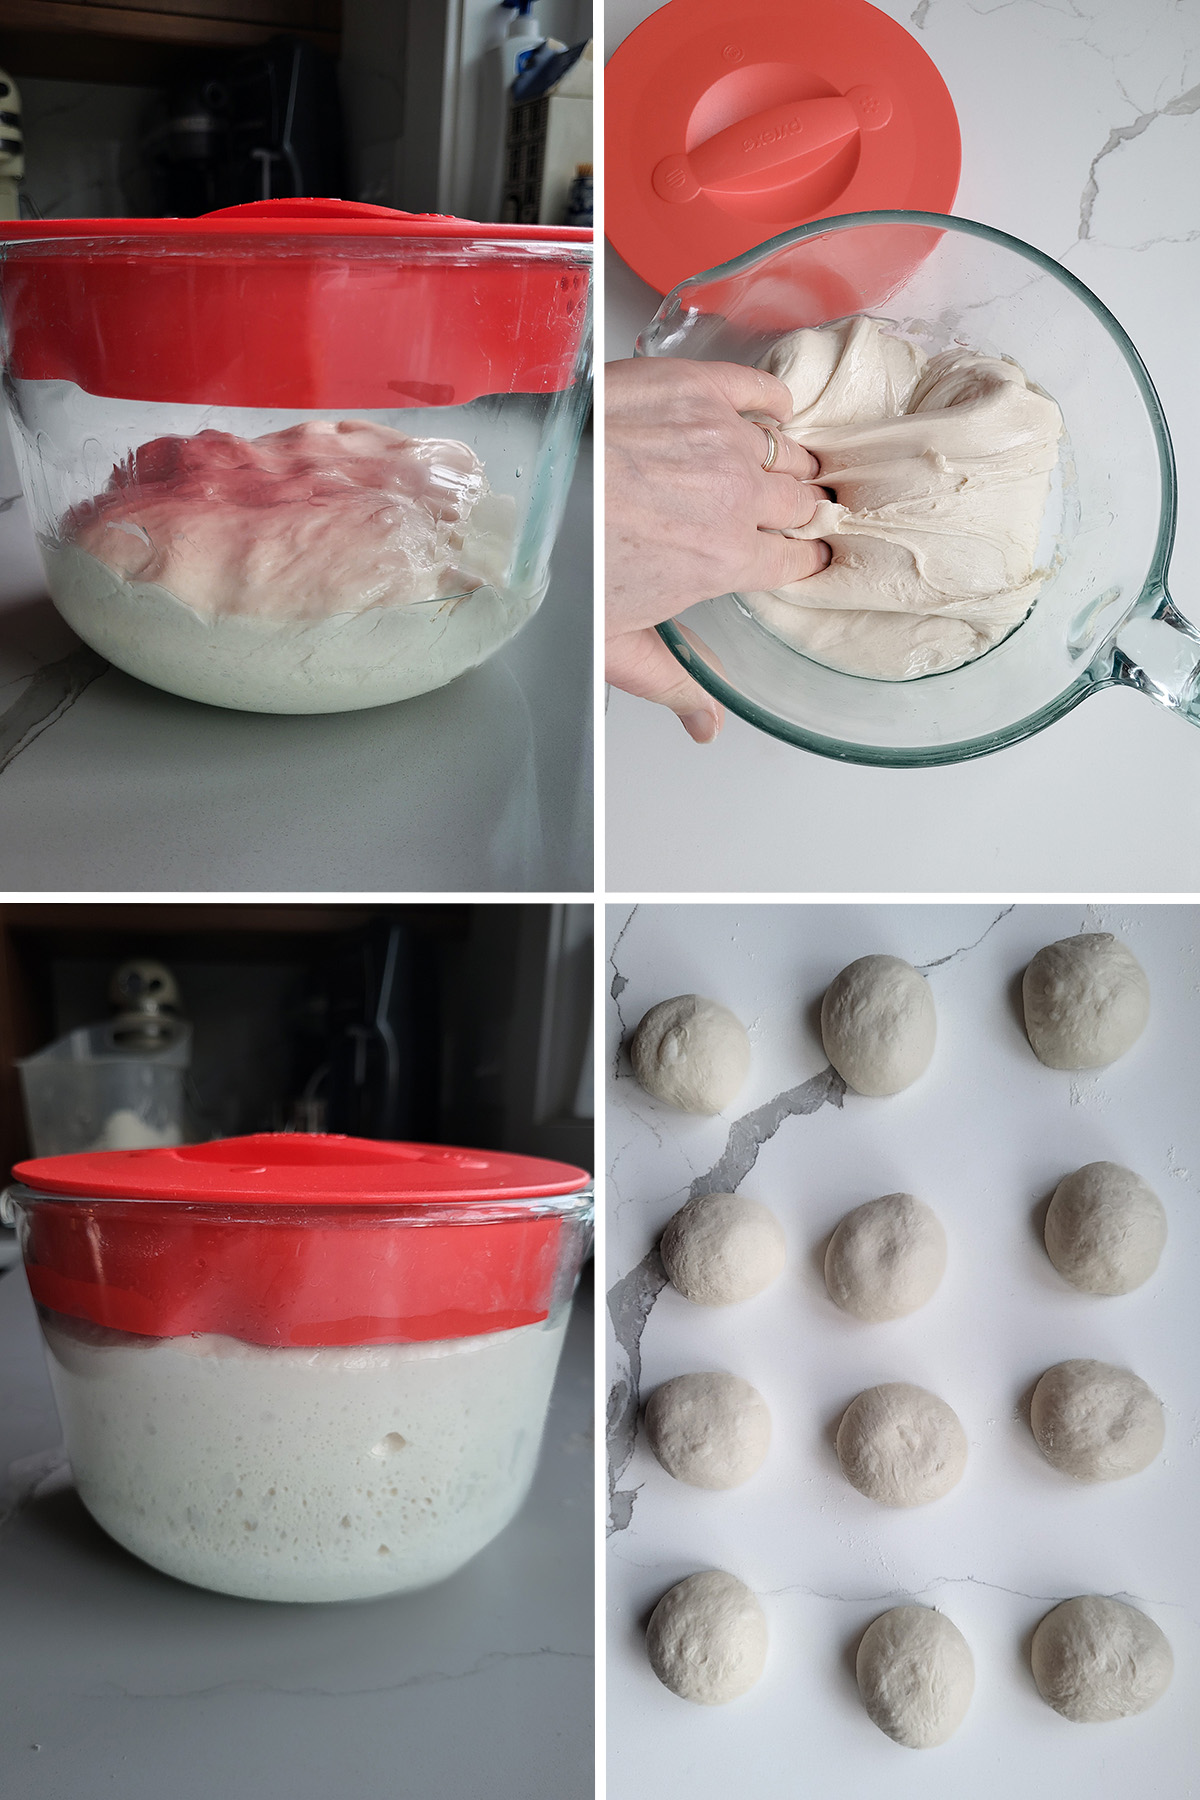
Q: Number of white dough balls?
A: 12